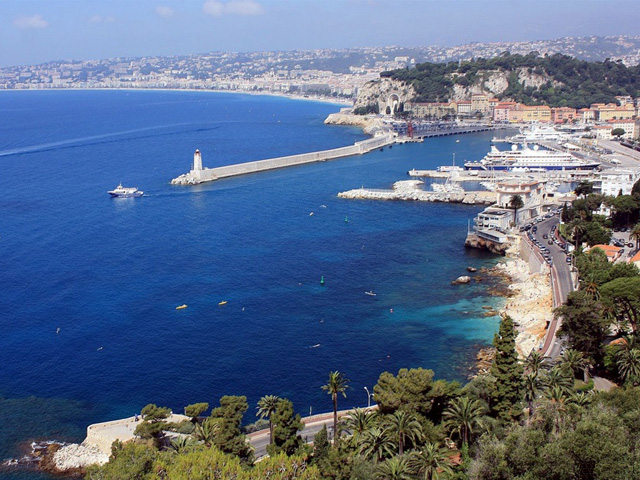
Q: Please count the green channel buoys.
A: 2